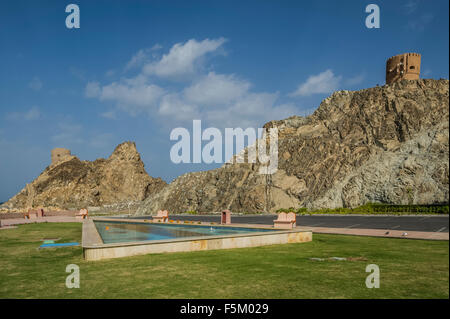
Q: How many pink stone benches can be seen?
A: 4